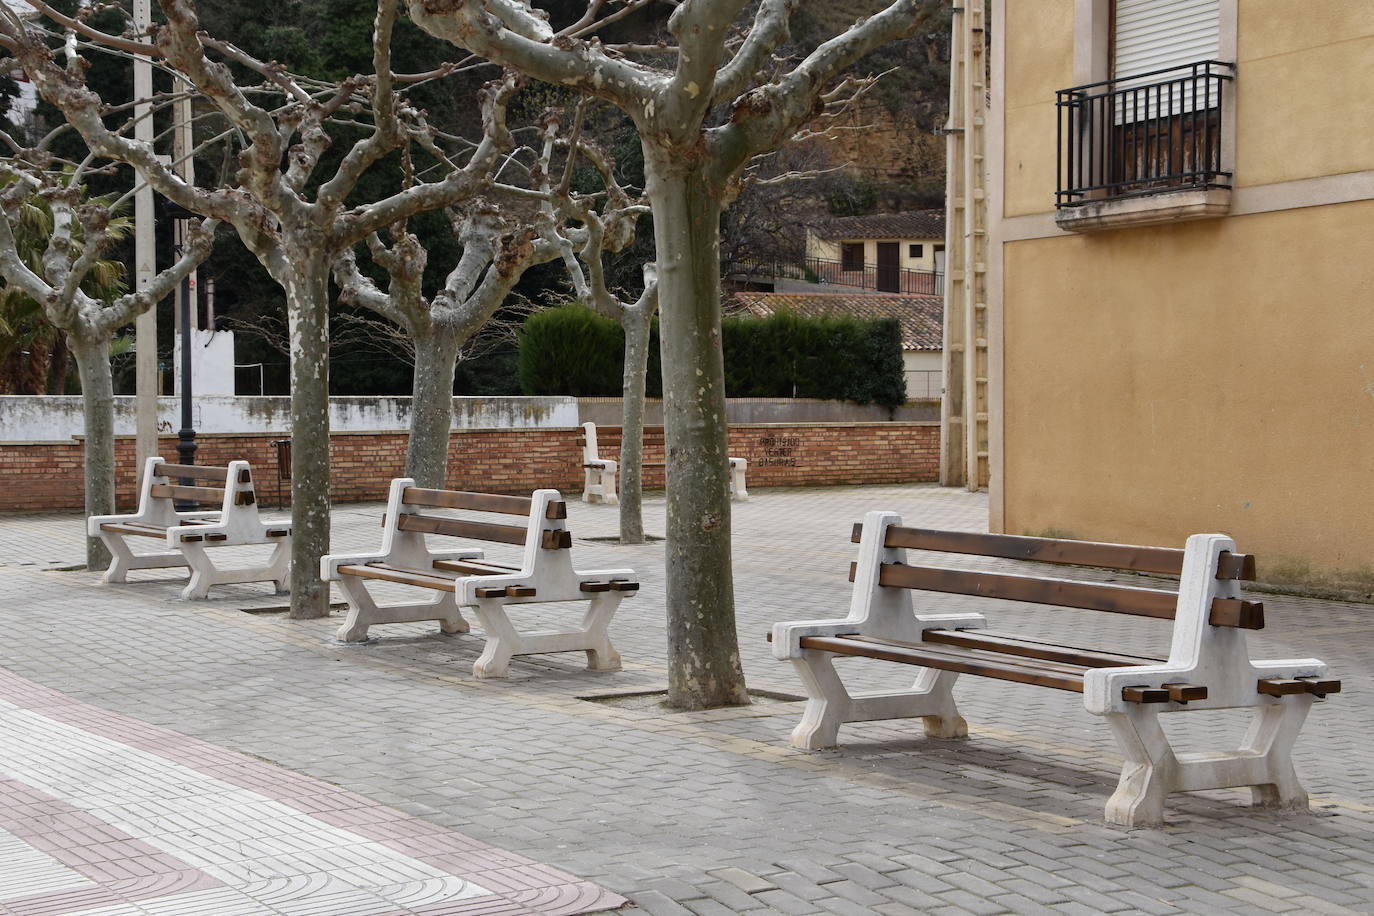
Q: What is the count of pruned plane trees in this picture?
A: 5